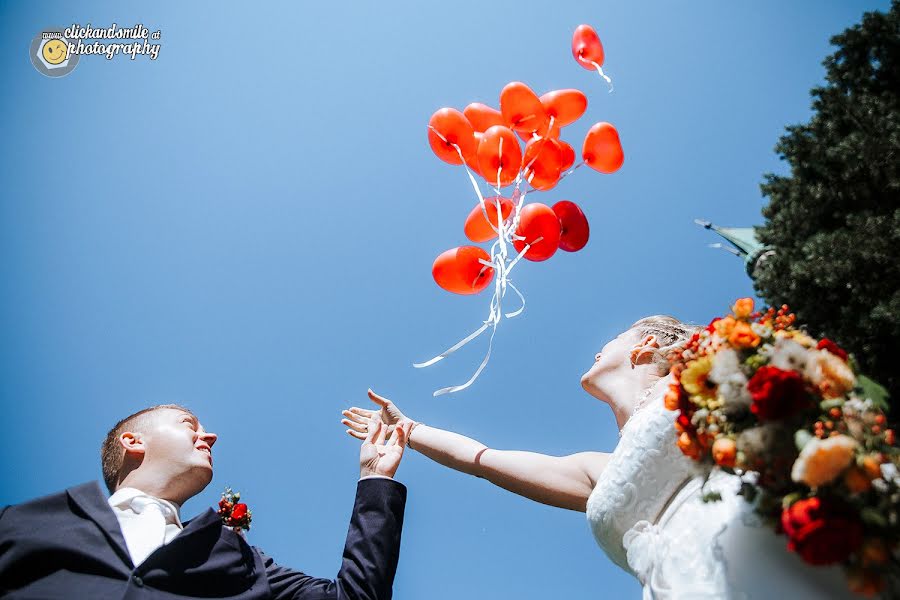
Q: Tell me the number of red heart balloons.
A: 15